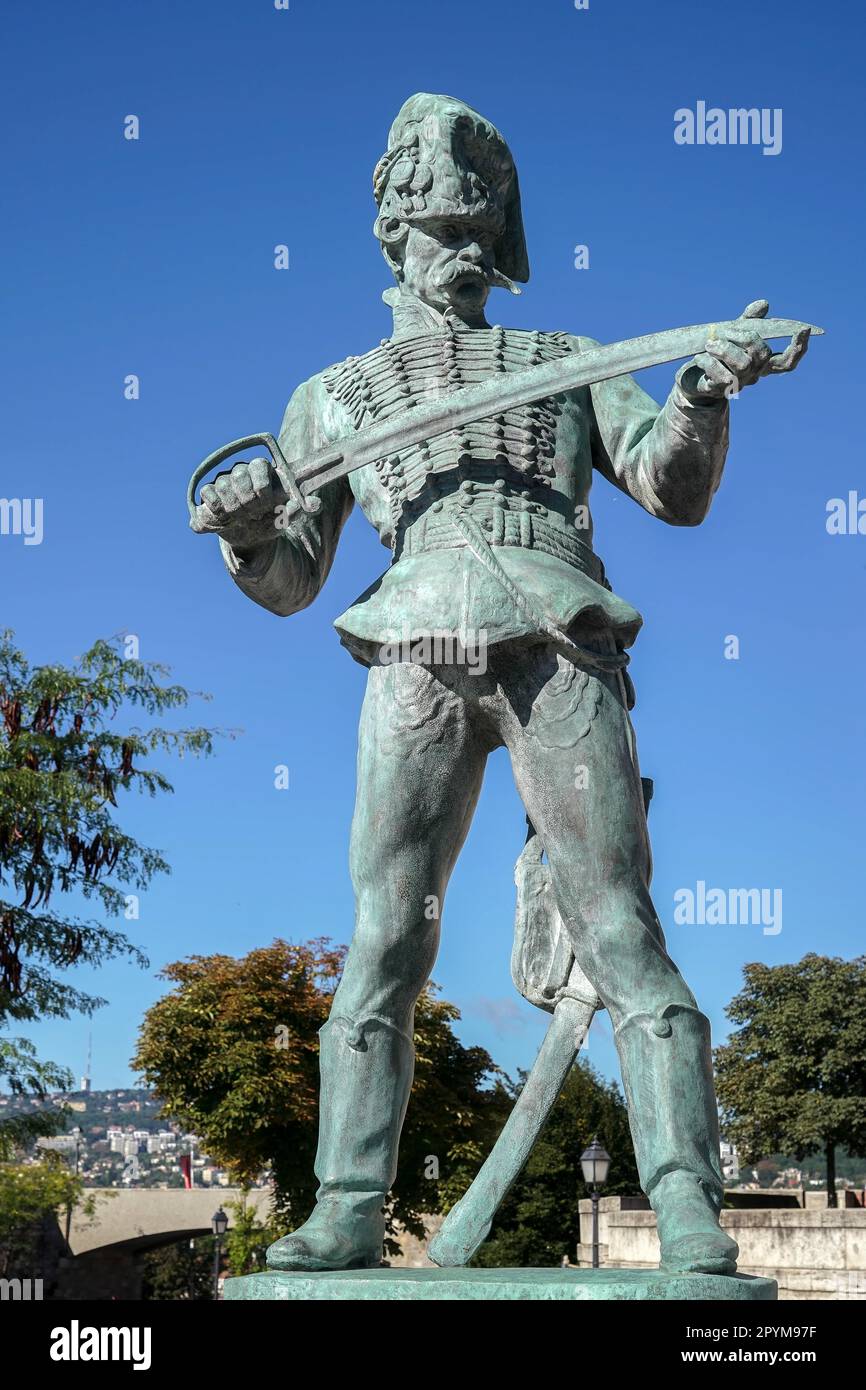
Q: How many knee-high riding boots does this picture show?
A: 2